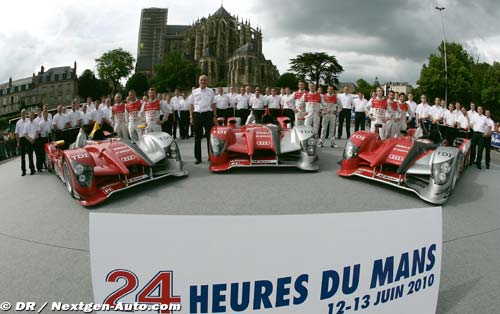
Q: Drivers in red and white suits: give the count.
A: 9